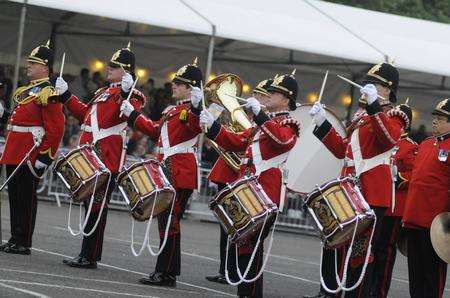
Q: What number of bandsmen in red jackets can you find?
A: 8